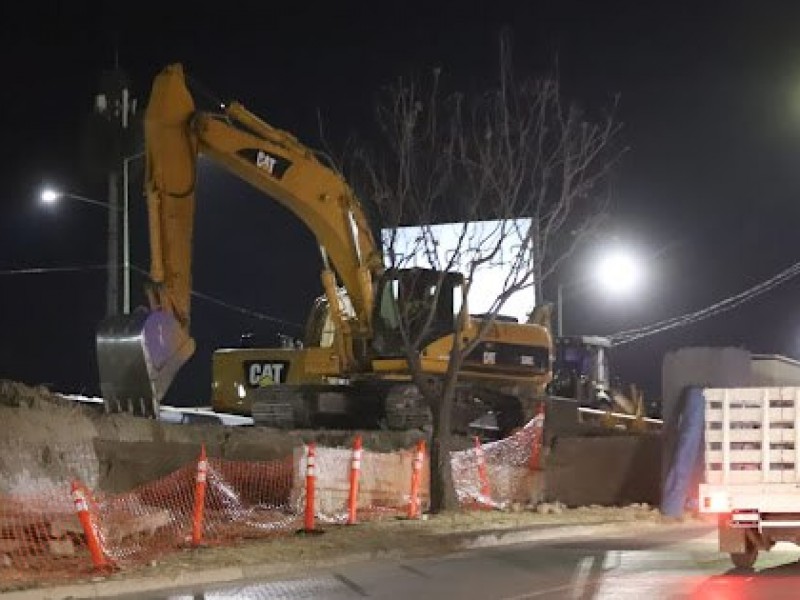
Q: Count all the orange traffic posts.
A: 7